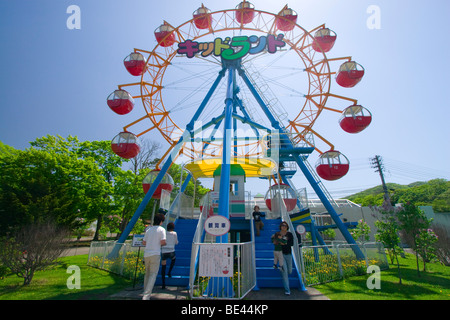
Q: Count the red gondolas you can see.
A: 13